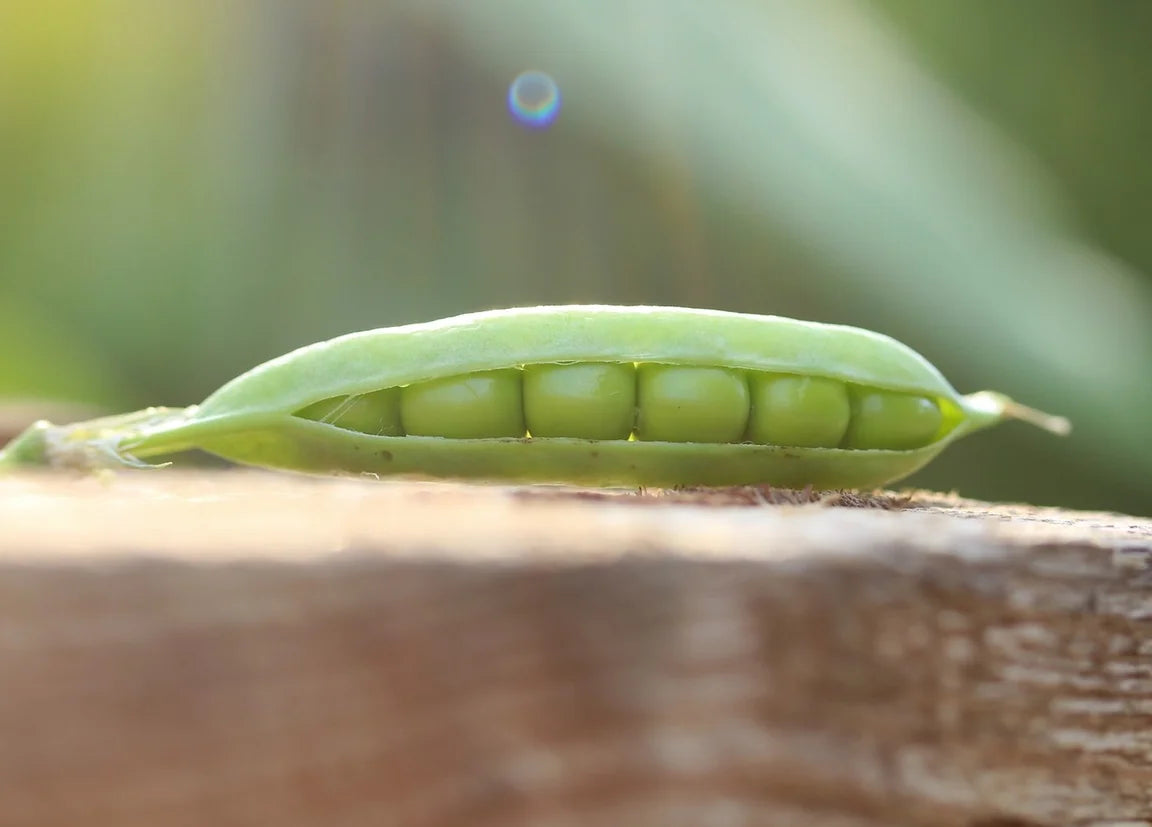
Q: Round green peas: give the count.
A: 6